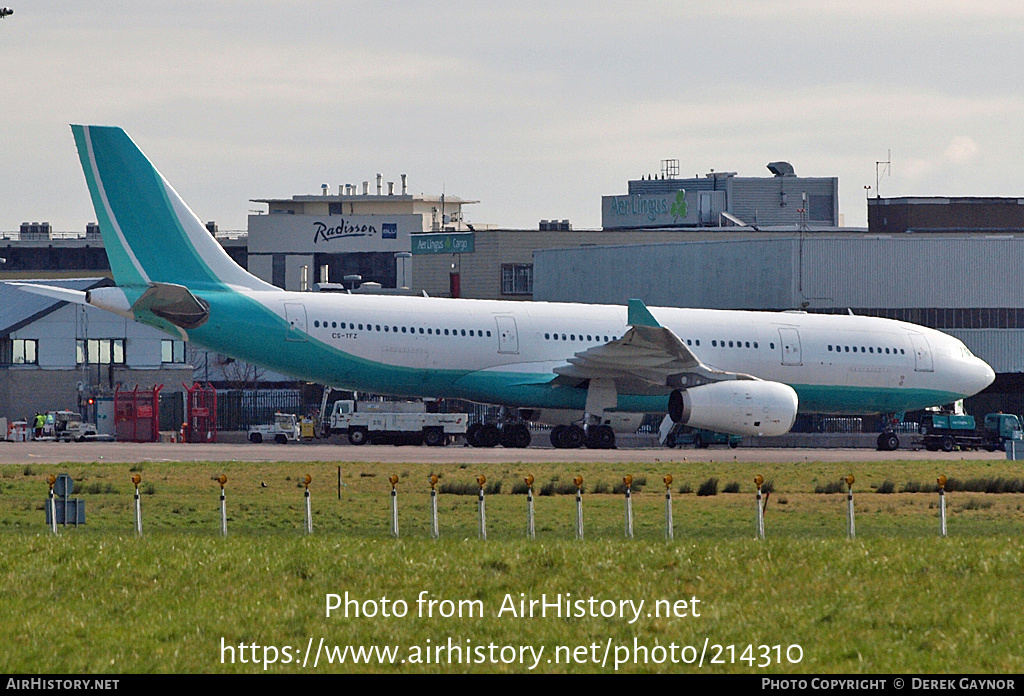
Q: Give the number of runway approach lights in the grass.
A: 14